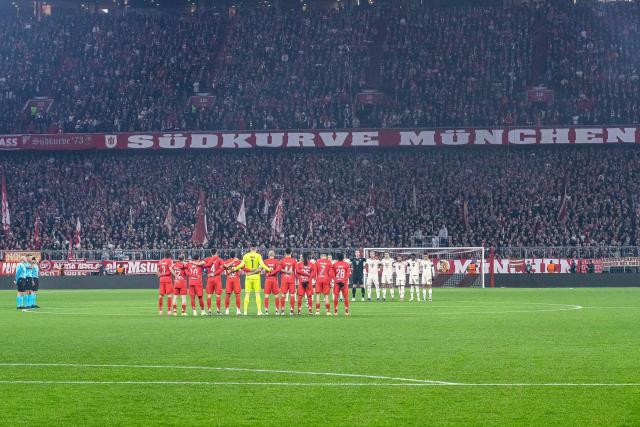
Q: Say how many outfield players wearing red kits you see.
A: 10